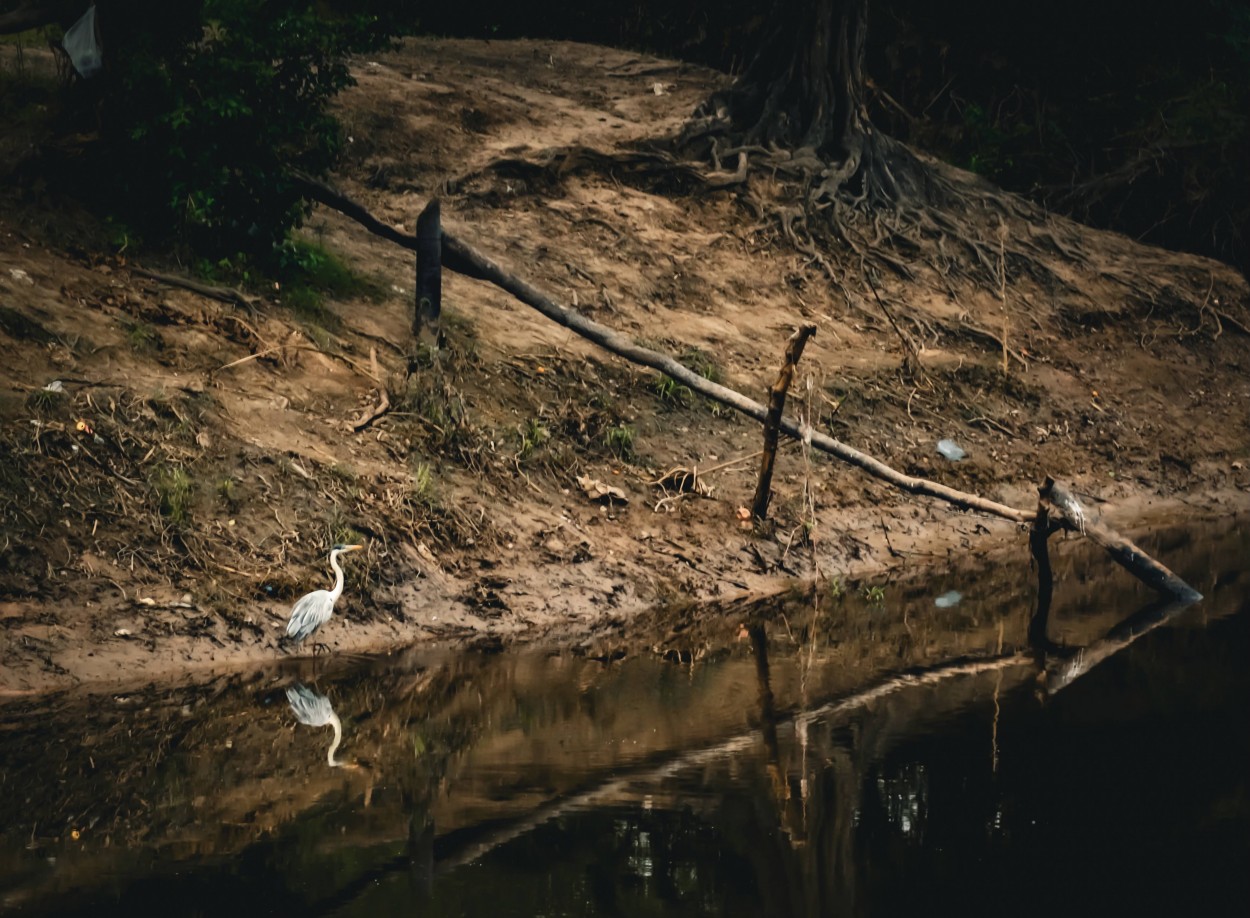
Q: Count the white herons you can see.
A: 1